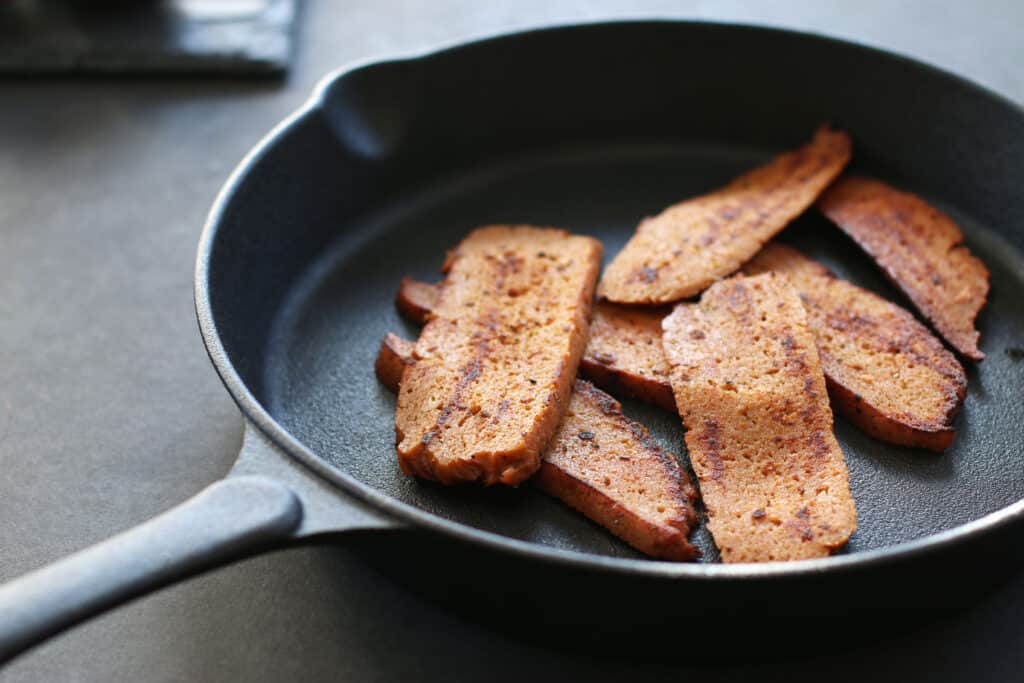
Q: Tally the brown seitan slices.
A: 7